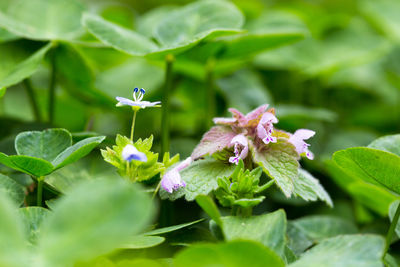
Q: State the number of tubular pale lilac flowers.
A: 4